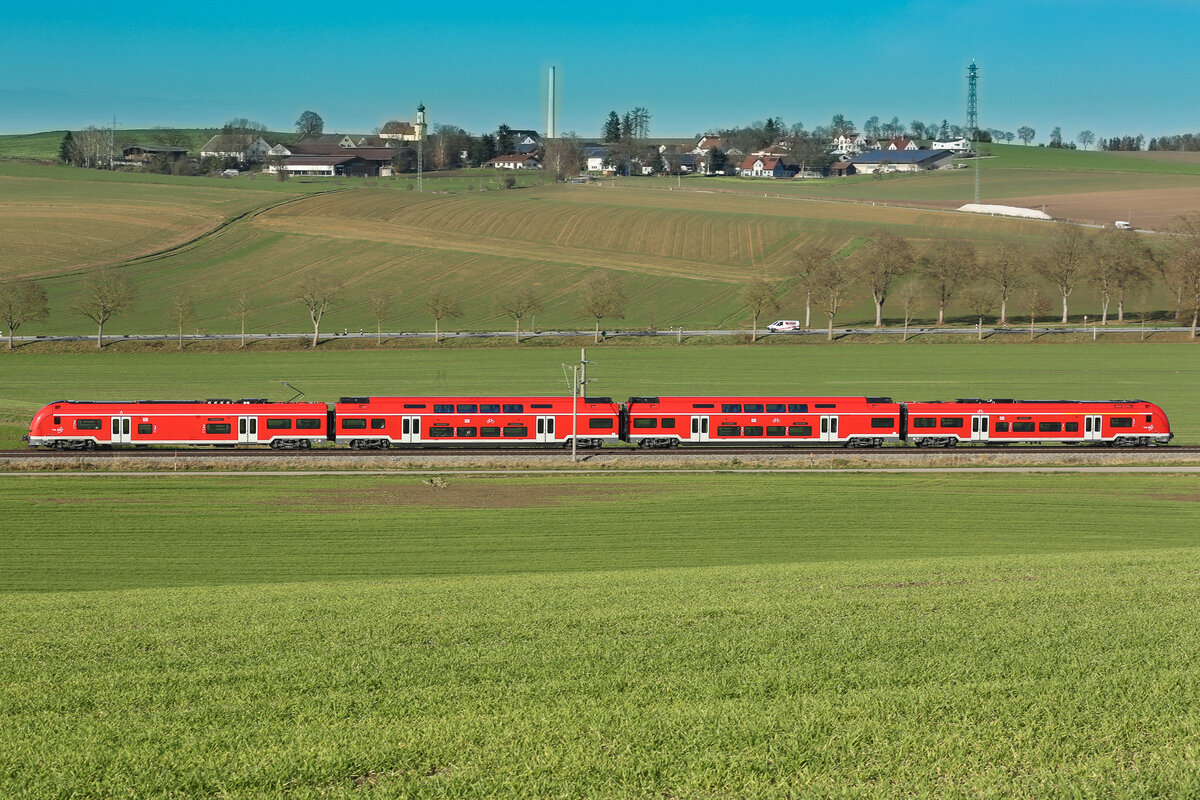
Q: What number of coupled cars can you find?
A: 4